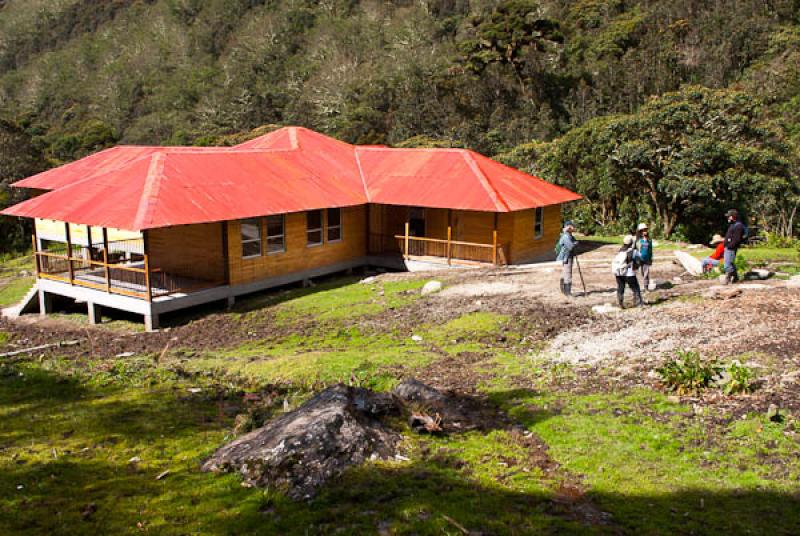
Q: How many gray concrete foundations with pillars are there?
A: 1